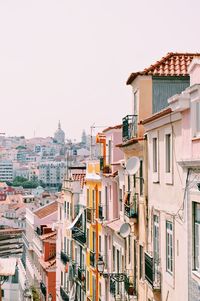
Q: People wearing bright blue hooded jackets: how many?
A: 0